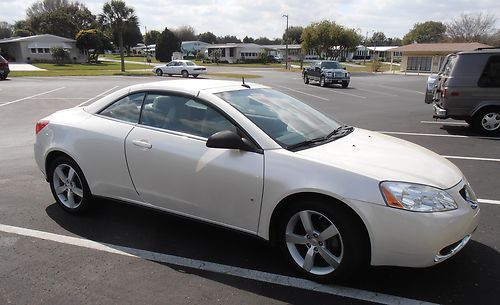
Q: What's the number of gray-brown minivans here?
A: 1